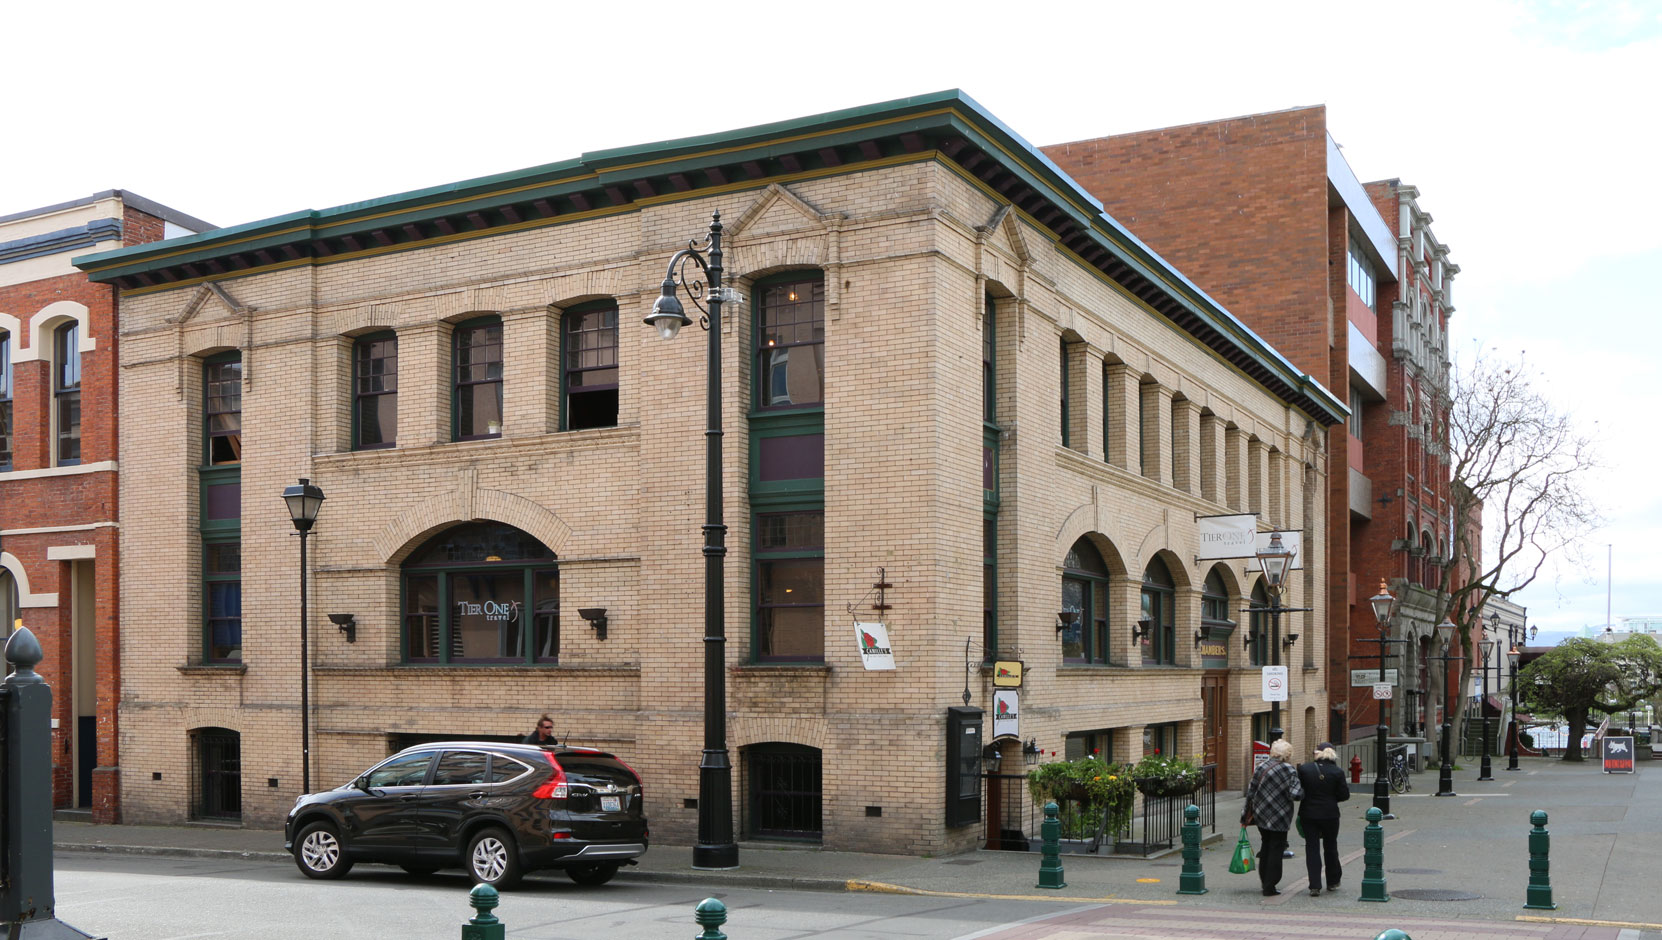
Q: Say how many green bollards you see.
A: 7